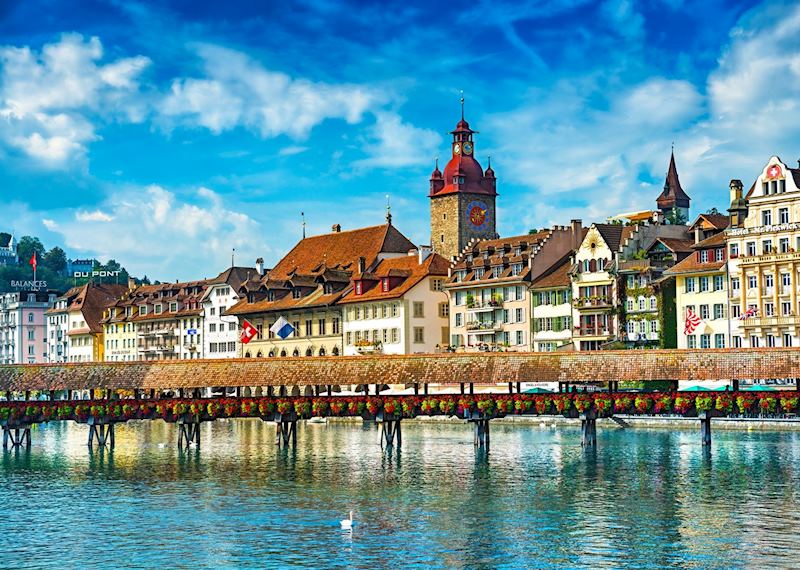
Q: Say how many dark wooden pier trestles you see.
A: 8